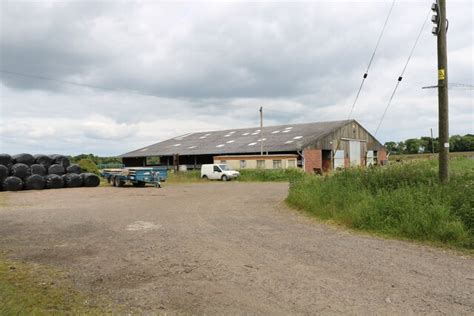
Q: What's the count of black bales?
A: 14